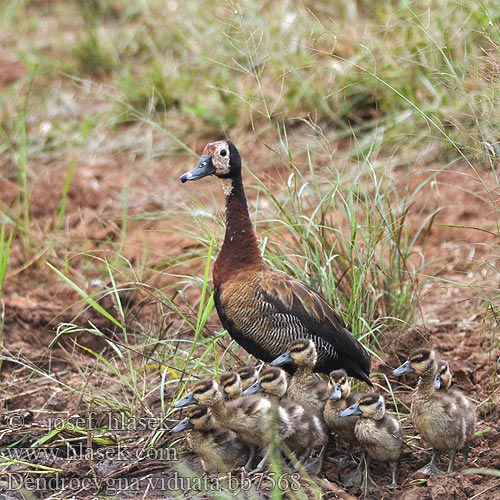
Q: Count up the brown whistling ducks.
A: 11